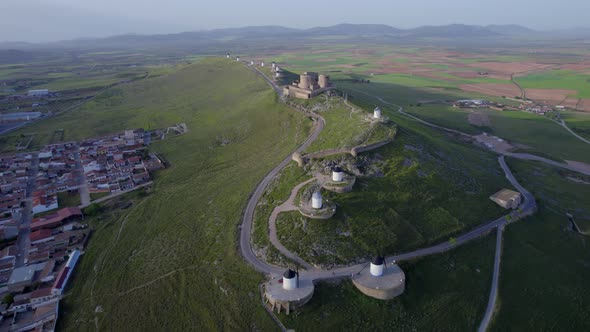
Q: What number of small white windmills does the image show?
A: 12